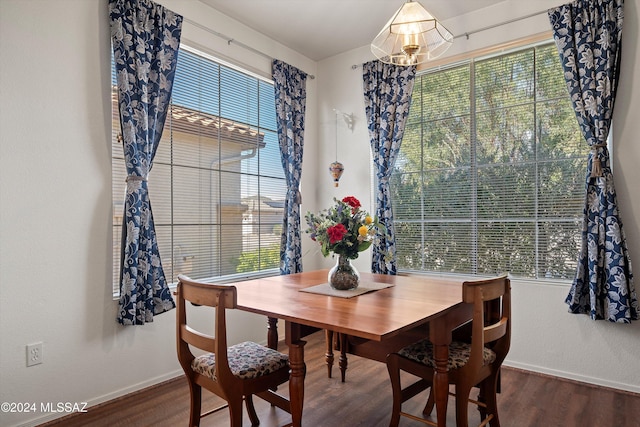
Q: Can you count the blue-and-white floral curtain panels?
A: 4